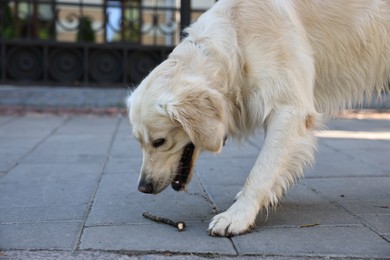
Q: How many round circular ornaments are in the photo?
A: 4